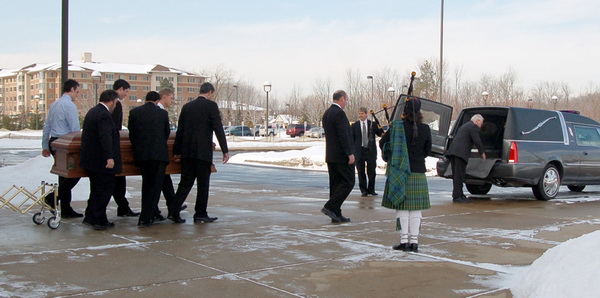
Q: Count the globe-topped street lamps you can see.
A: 7